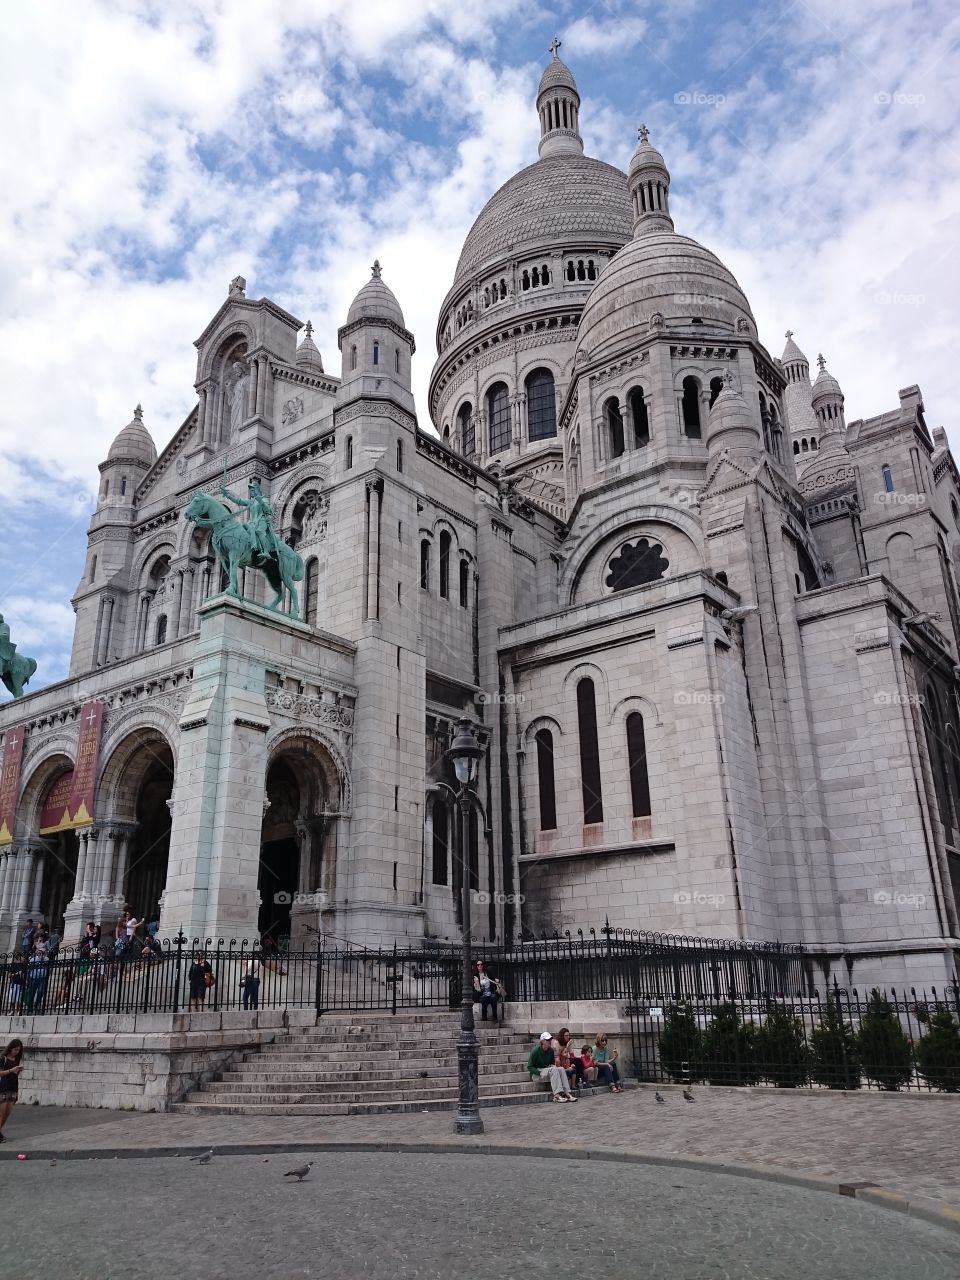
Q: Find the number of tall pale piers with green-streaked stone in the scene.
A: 1